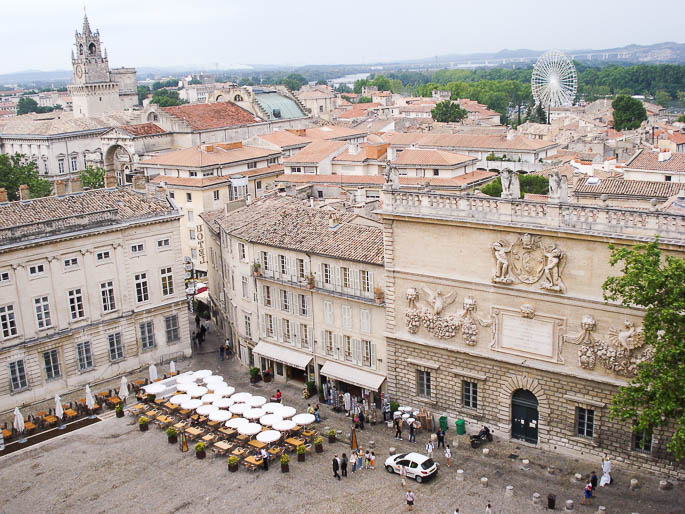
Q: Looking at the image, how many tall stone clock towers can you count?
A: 1